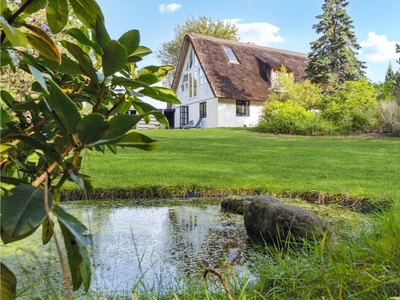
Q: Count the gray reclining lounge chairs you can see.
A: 2